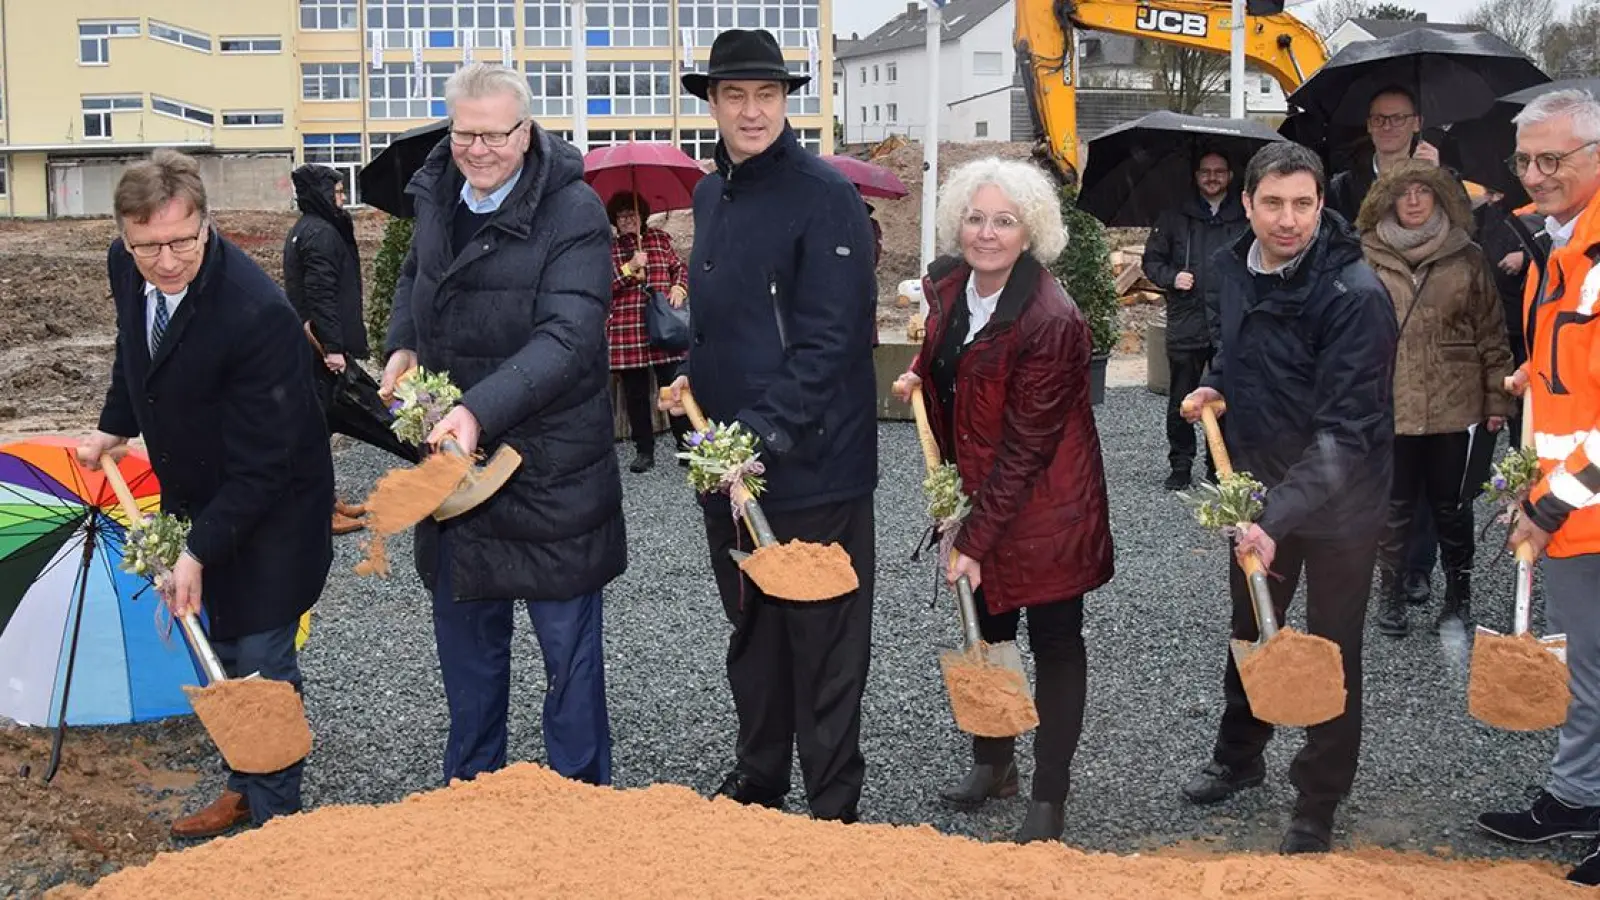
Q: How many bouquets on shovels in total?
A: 6